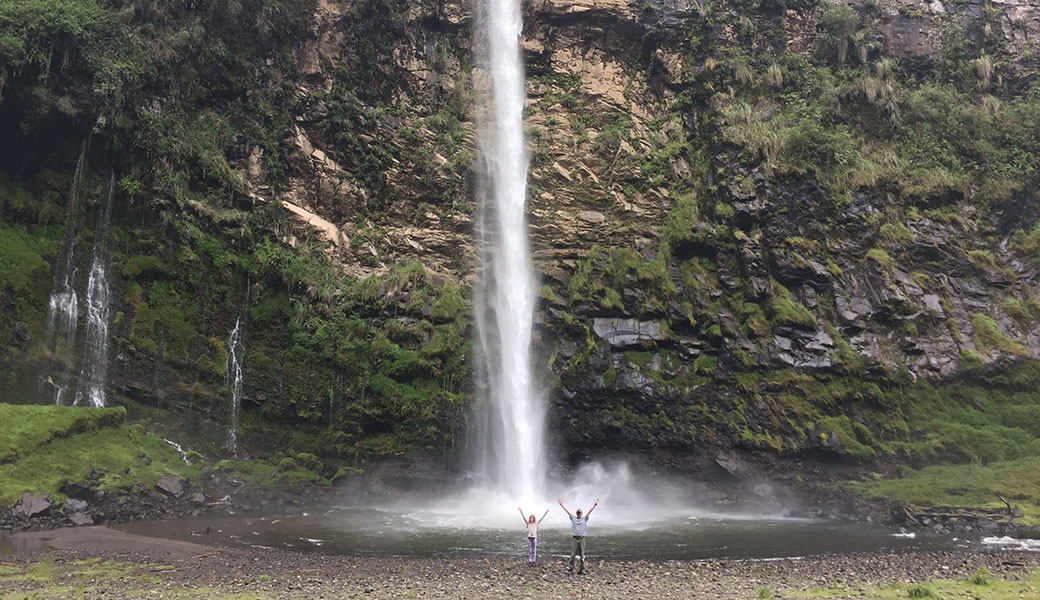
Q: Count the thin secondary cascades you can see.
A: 3